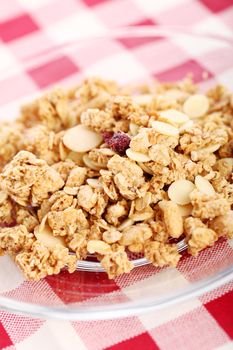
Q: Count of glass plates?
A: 1